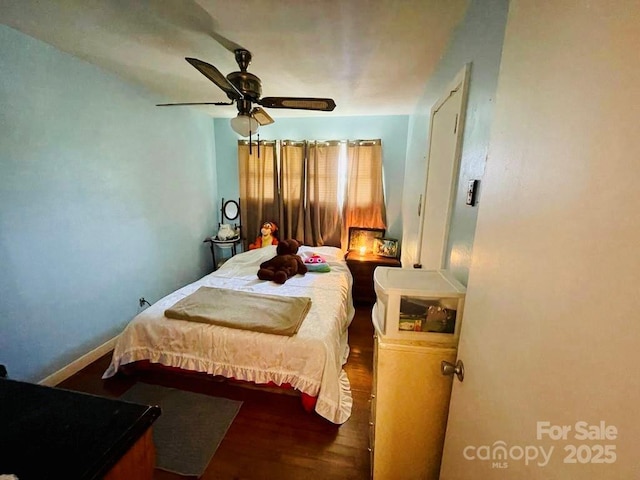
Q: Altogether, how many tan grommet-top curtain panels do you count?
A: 4